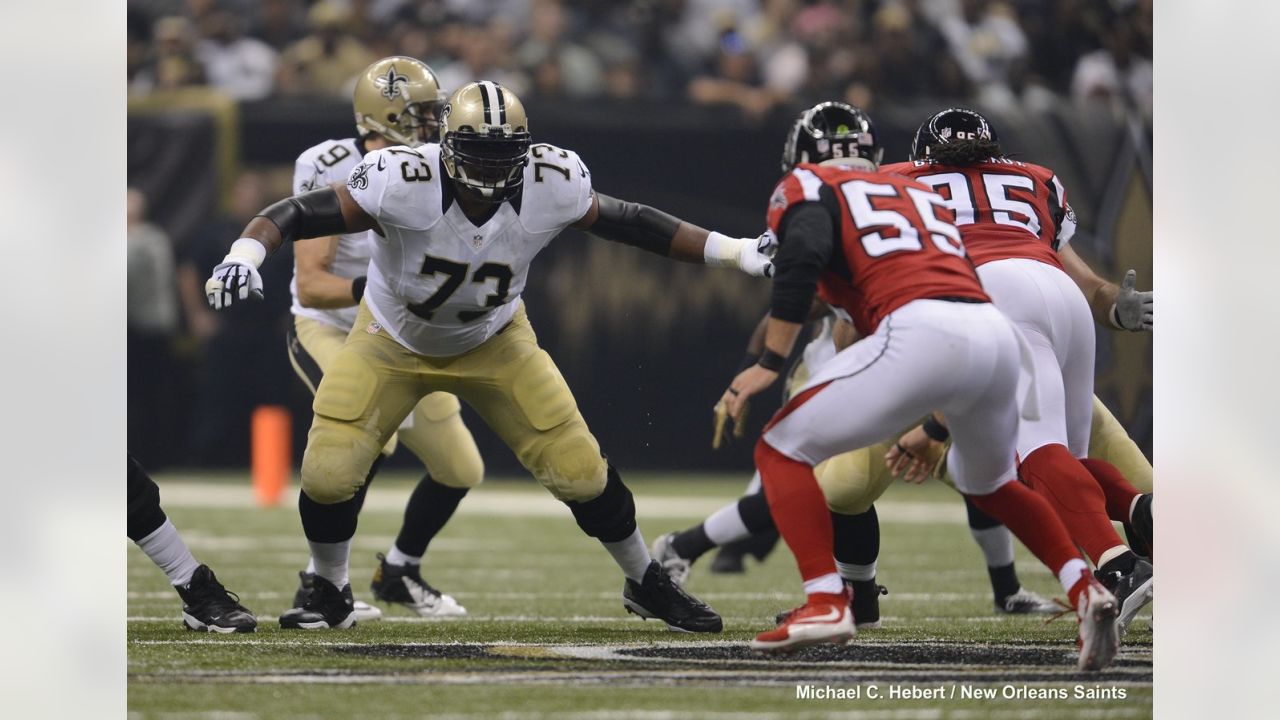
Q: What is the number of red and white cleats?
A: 2